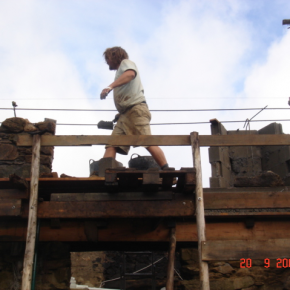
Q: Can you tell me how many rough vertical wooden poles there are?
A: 3